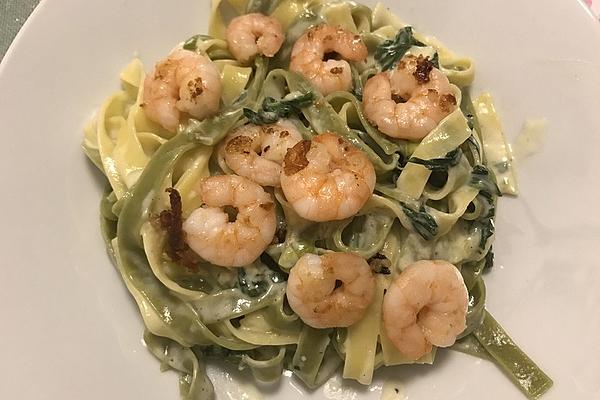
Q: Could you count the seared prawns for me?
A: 9